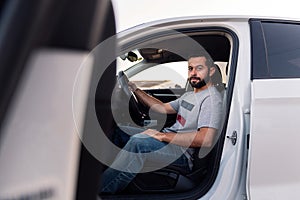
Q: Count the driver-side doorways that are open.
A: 1